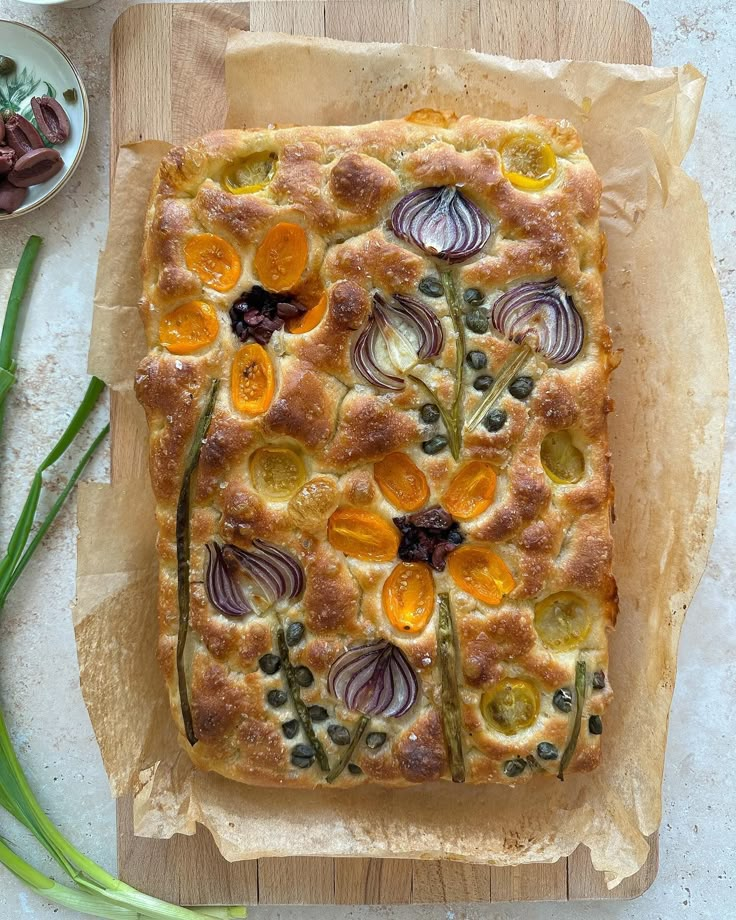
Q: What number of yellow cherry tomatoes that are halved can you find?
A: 6